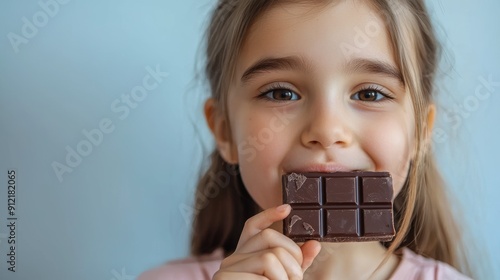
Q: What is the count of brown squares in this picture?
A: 6